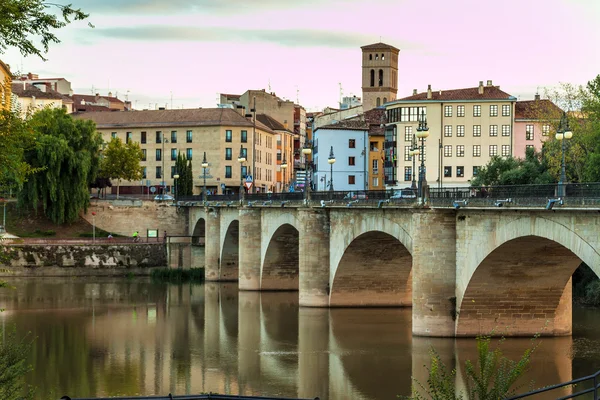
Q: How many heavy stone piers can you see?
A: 4